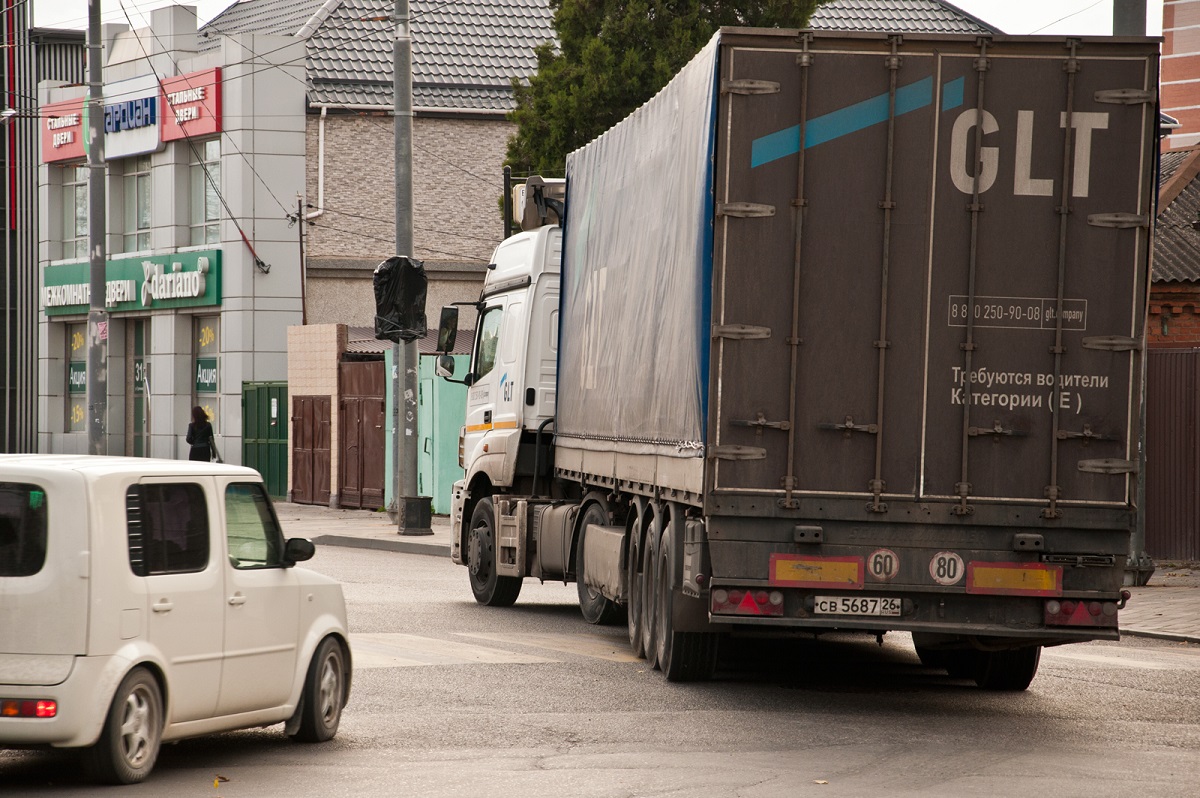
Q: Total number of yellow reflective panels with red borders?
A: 2